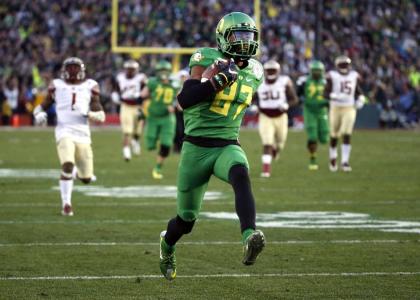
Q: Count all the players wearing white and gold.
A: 4